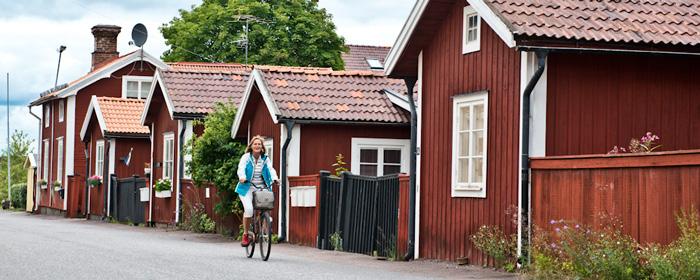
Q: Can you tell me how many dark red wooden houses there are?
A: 5